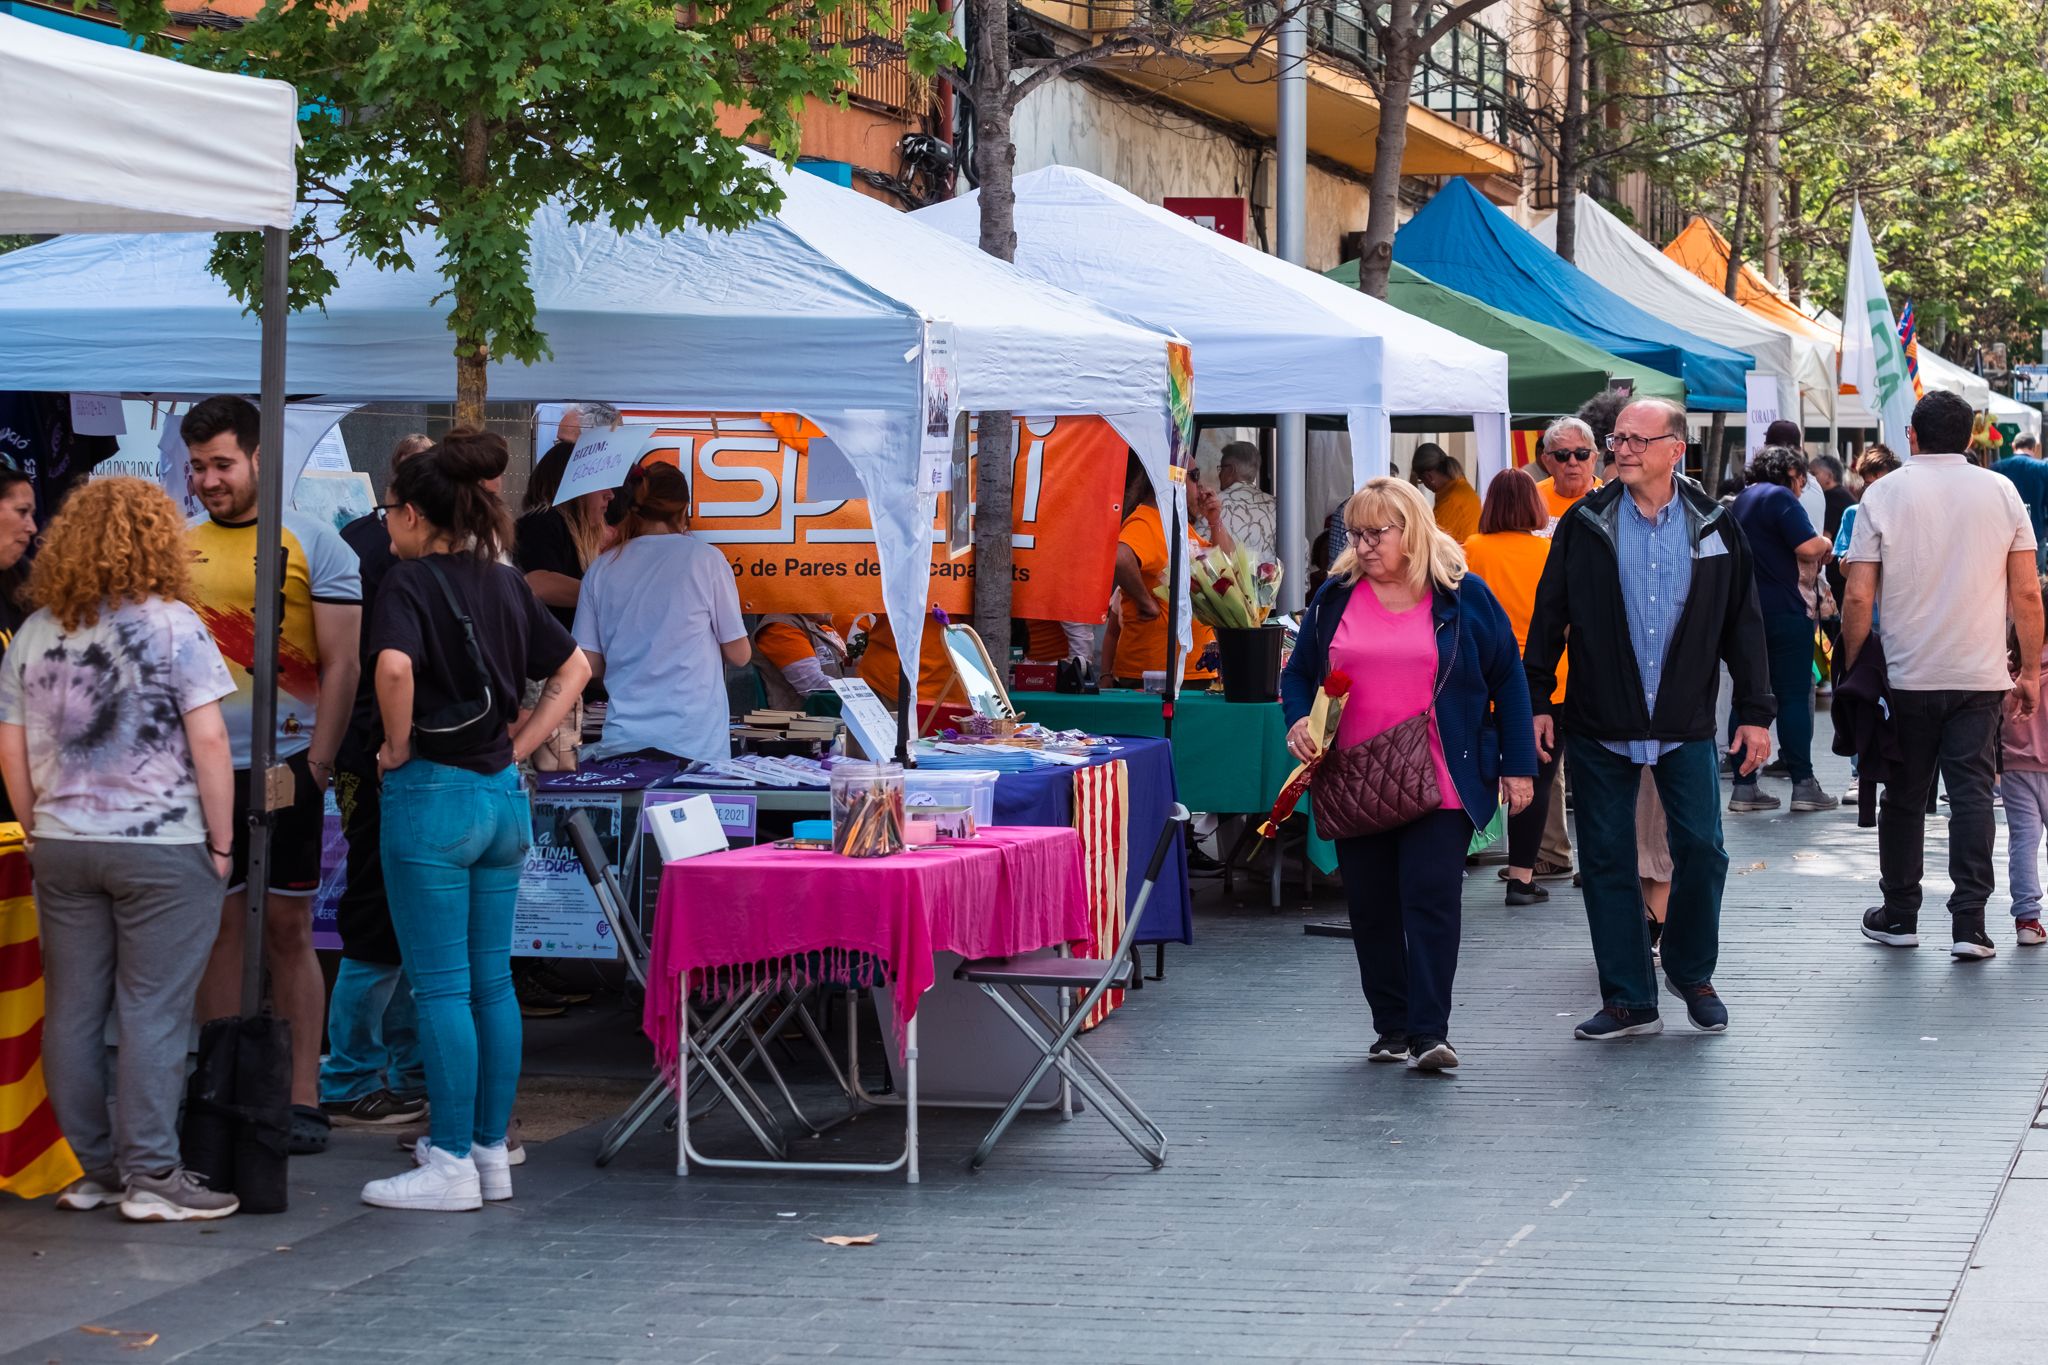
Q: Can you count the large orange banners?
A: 1